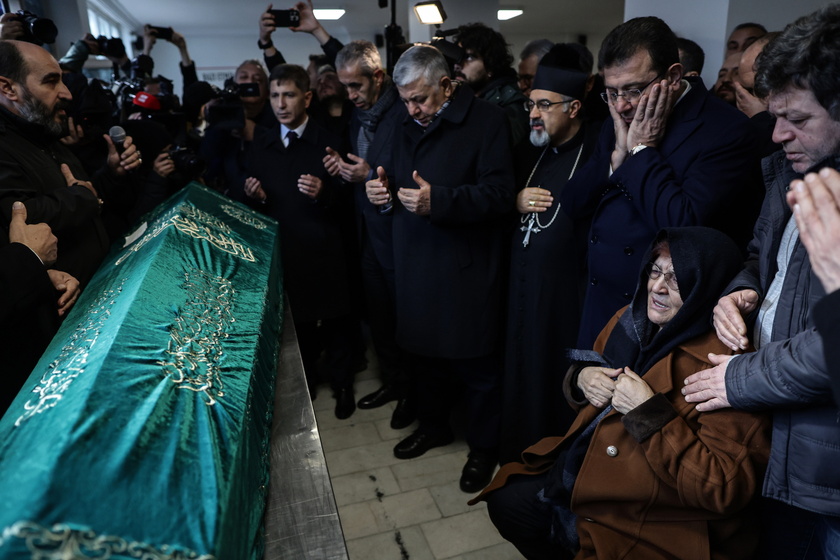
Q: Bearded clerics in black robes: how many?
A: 1